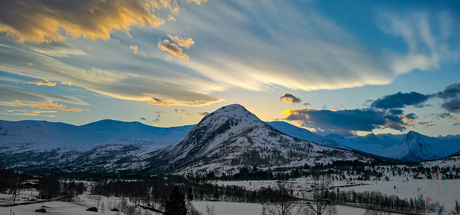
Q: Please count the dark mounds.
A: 3